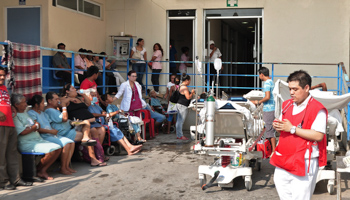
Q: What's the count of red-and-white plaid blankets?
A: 1